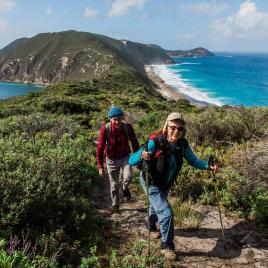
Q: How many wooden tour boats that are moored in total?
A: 0